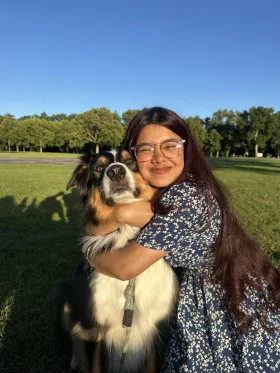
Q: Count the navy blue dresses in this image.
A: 1